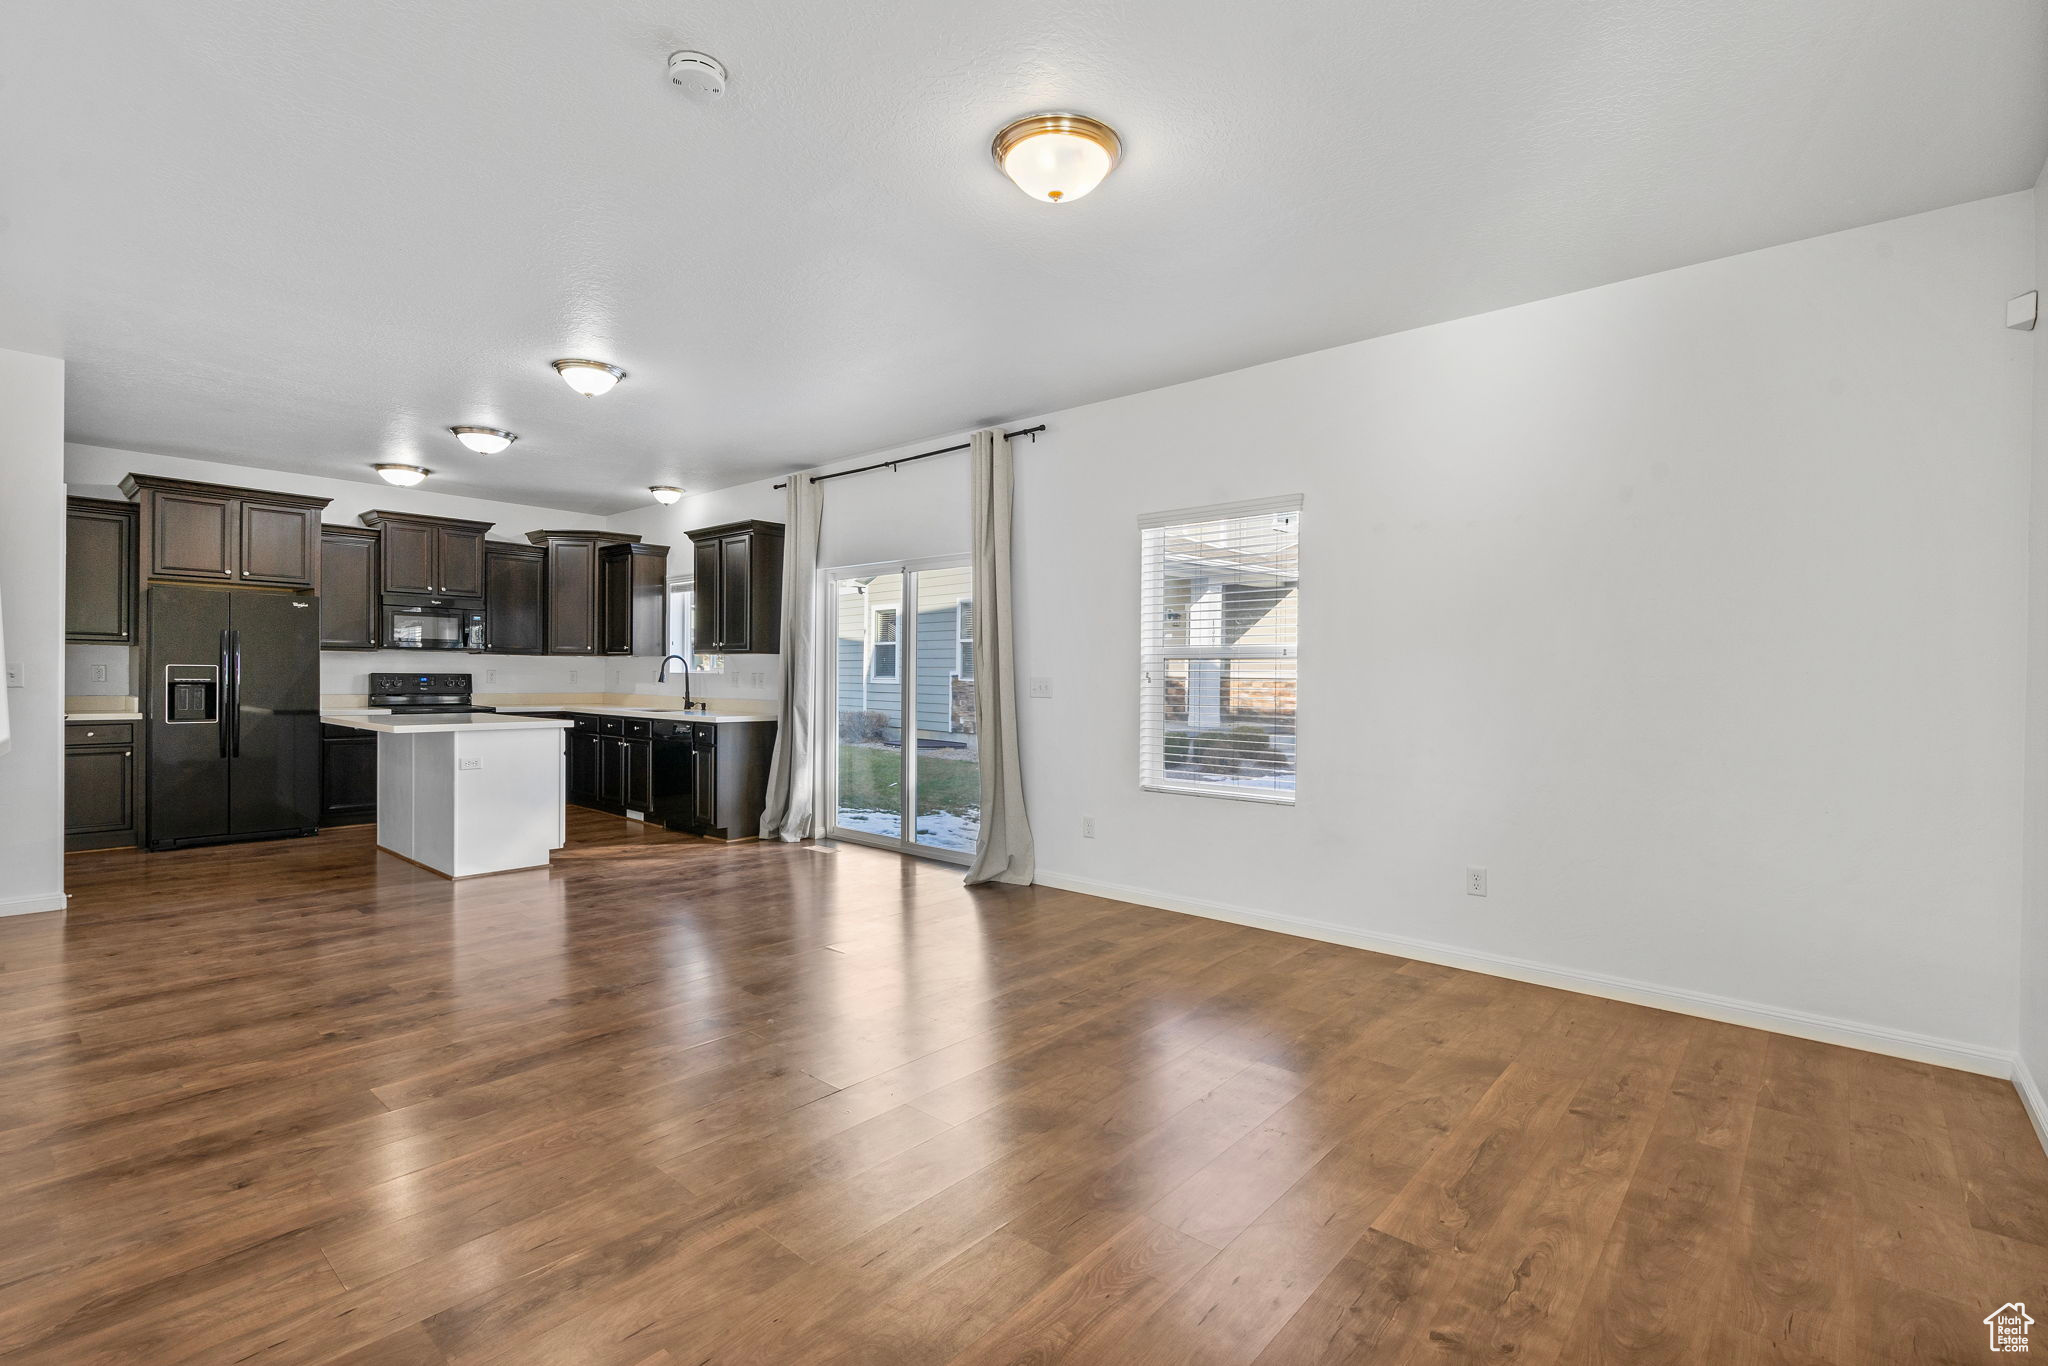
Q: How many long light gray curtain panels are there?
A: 2